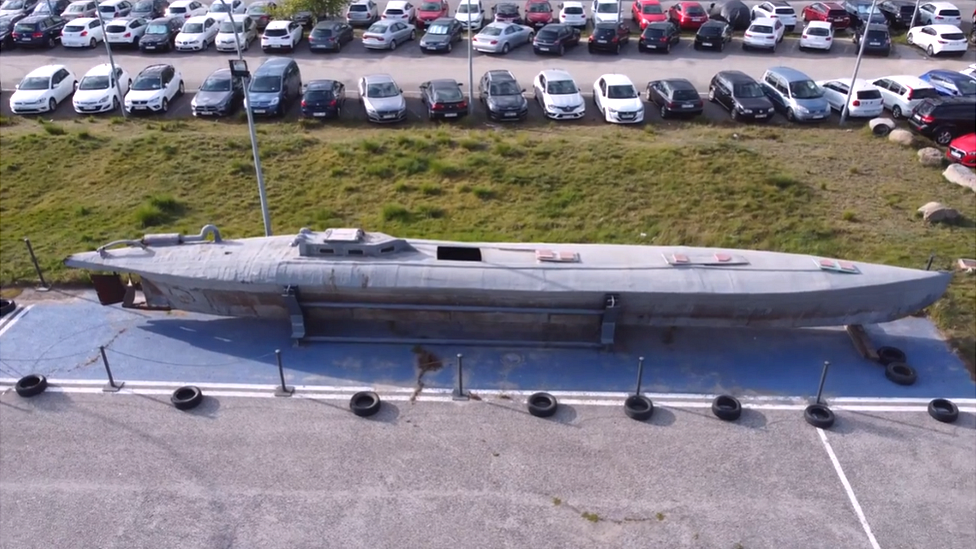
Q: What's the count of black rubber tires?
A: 11